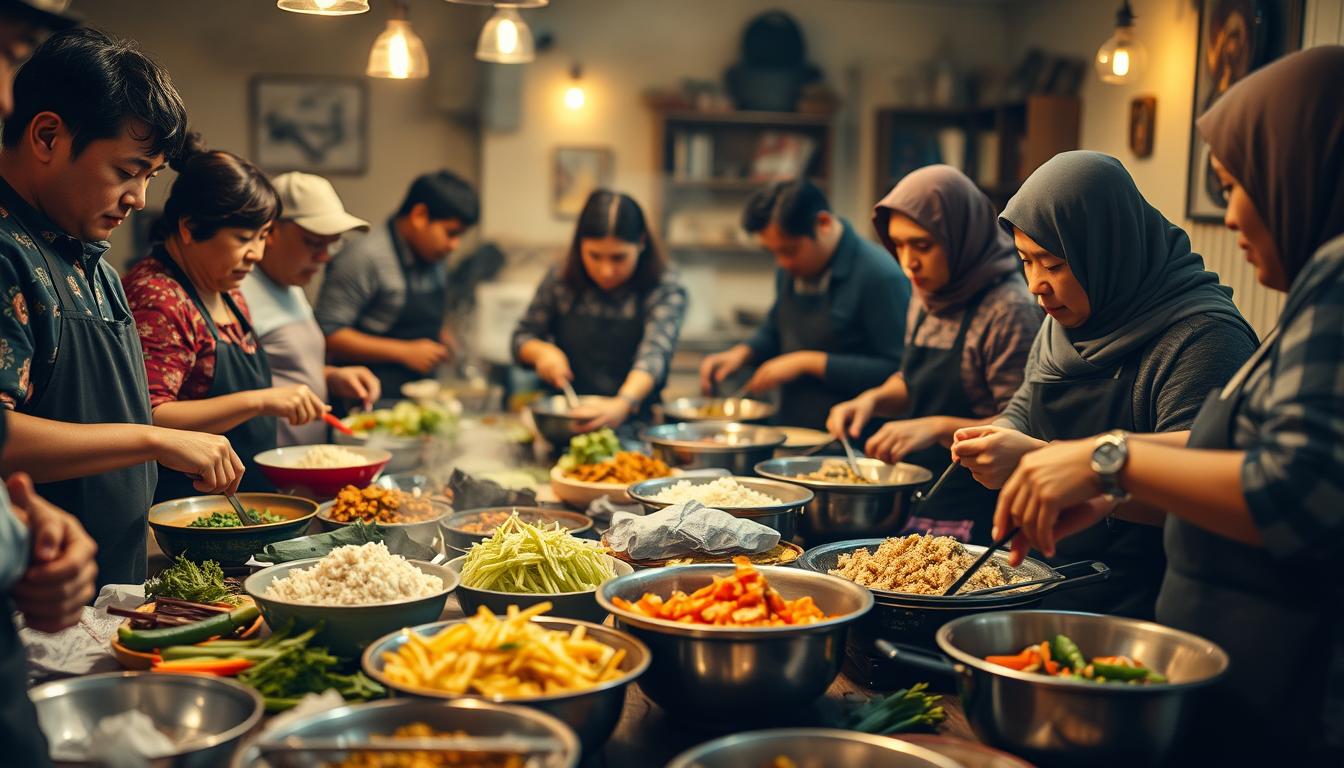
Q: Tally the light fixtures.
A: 6